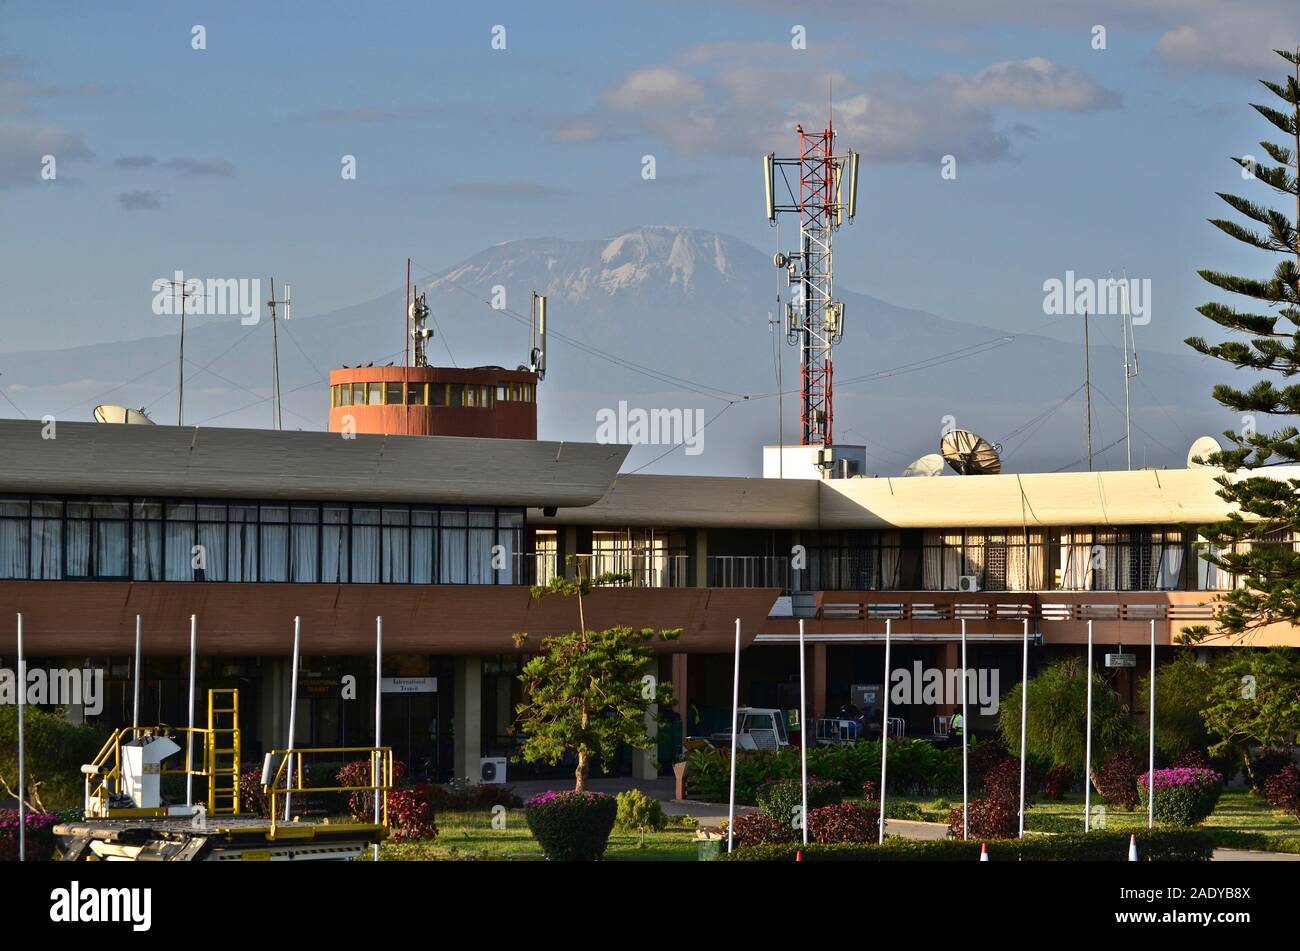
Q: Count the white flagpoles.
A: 12